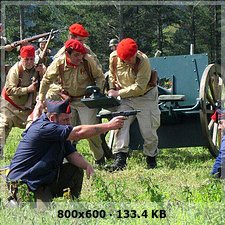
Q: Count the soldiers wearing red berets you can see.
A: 4